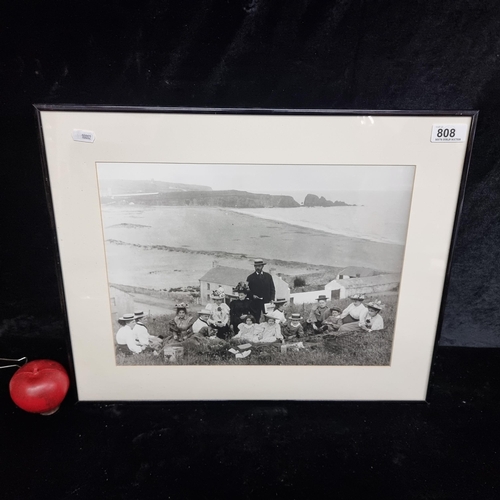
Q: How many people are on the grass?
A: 15